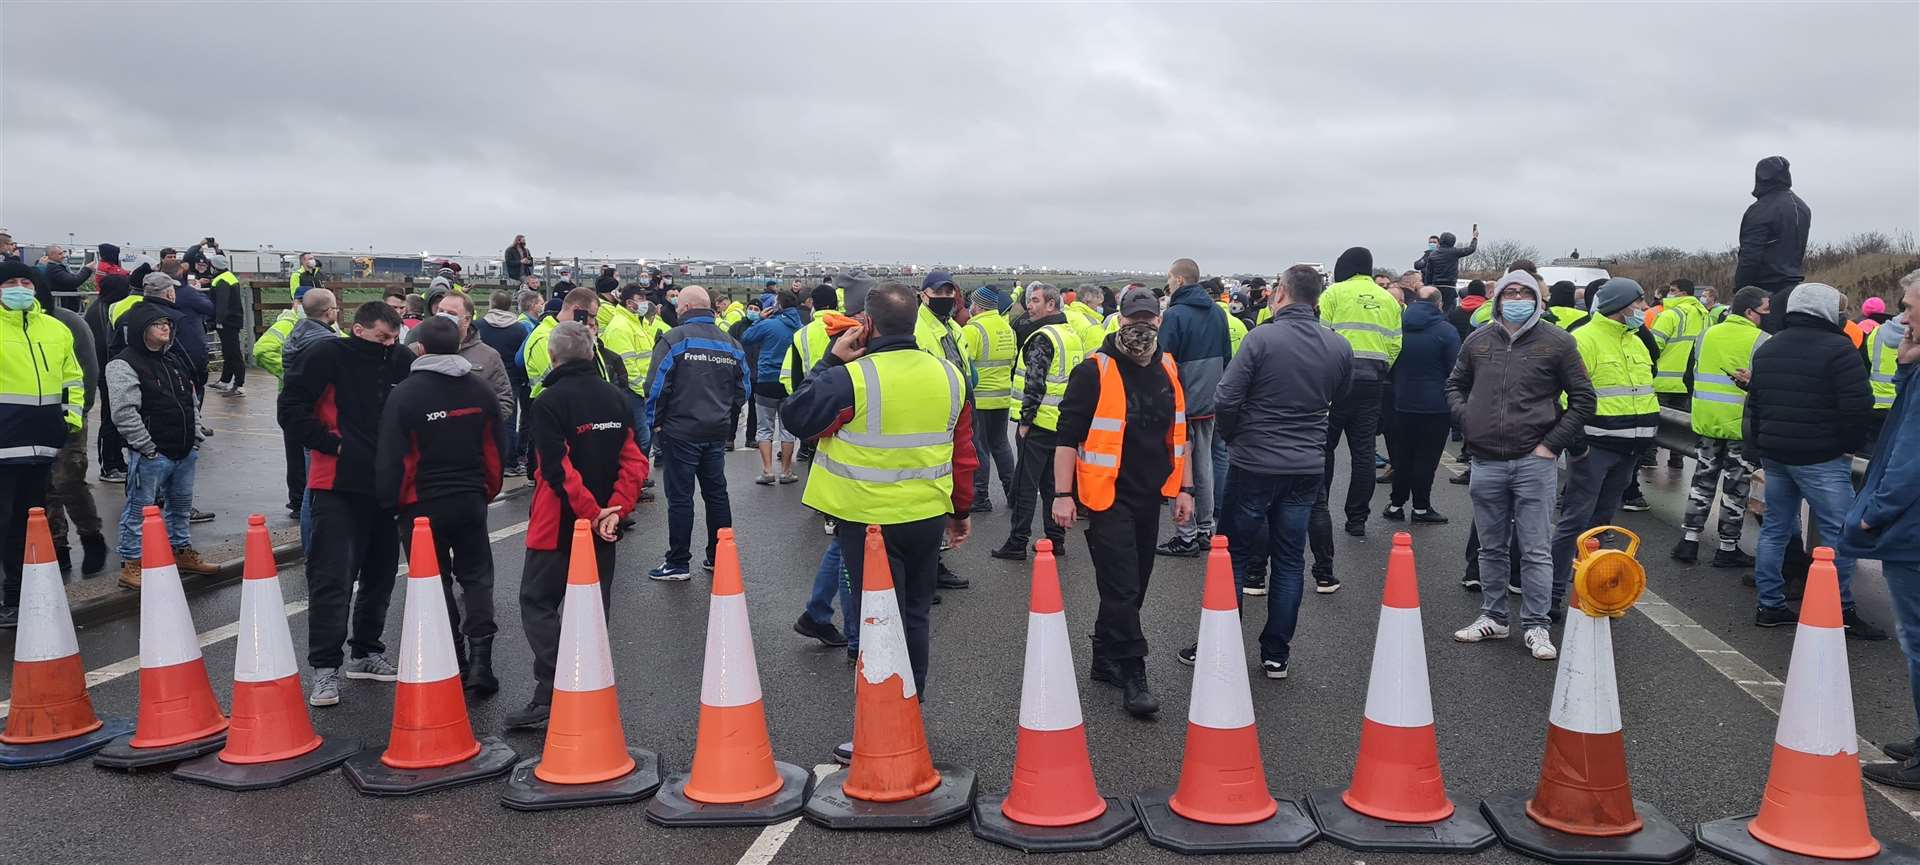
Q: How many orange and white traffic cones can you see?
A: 12